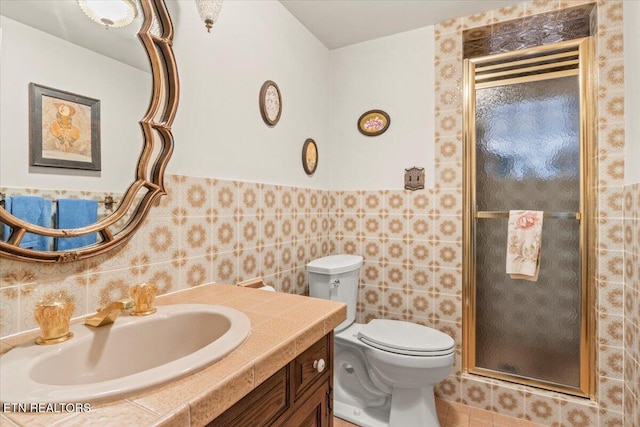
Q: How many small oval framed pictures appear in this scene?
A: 3